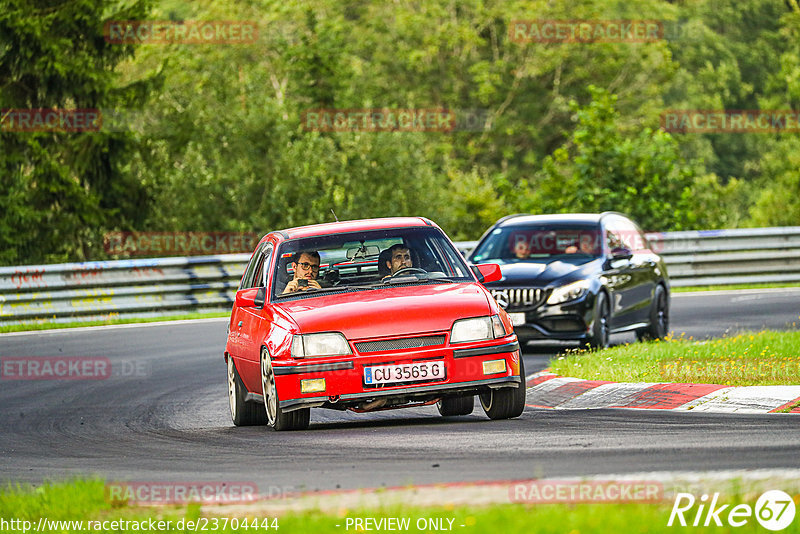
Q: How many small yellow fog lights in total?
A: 2